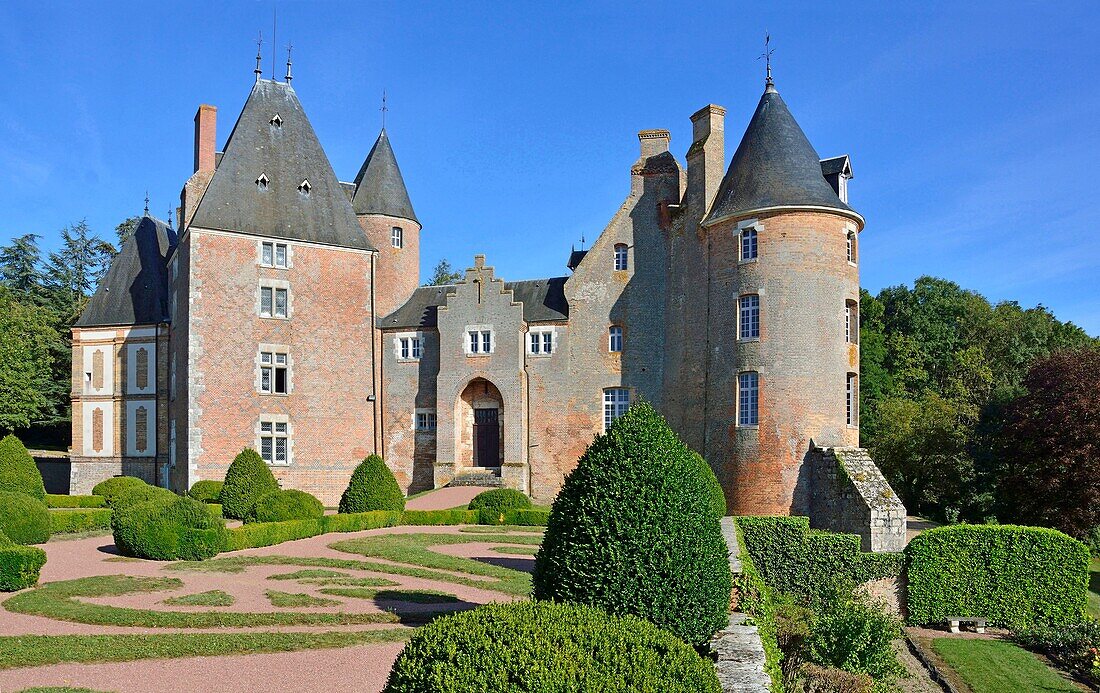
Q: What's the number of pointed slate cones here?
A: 2